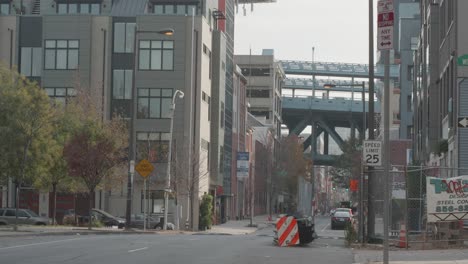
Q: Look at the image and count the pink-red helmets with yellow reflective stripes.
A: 0